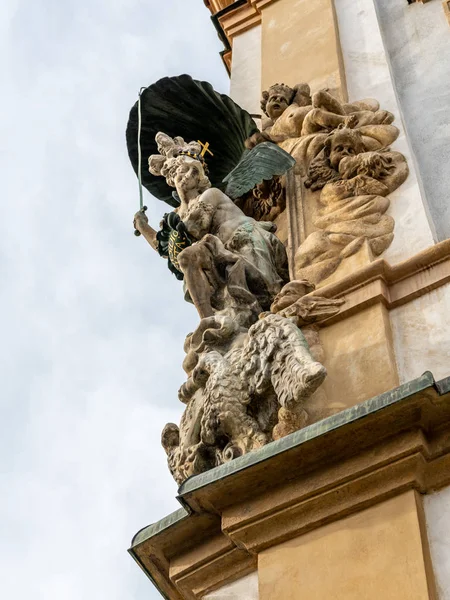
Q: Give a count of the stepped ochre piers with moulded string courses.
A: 1